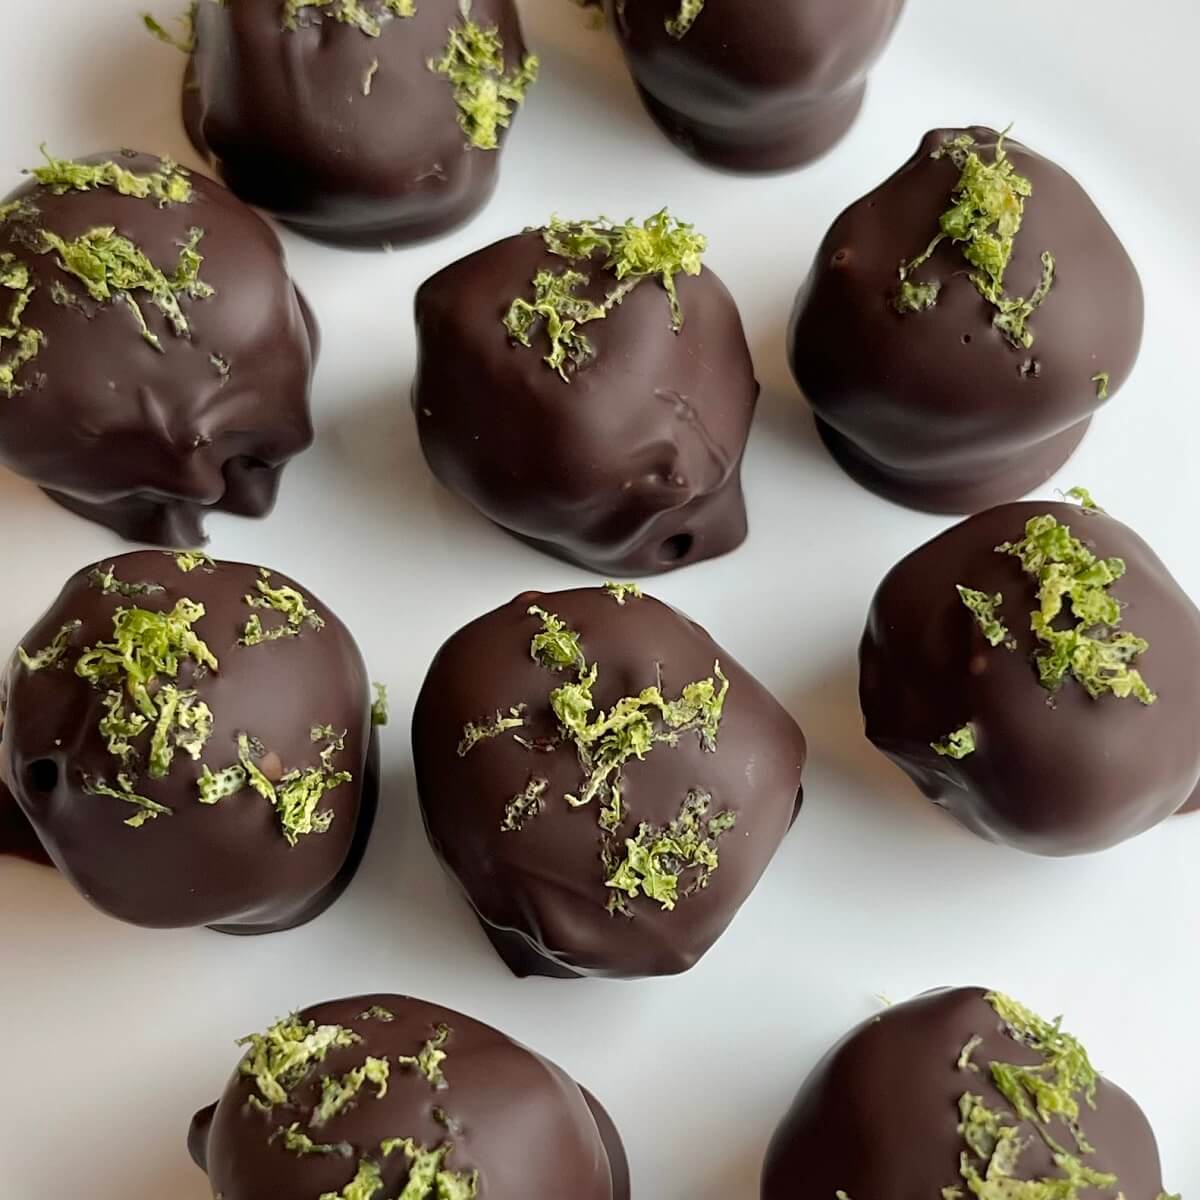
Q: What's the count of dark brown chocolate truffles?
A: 10